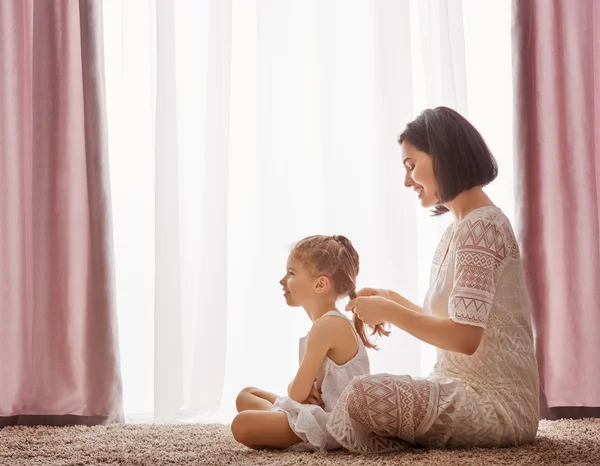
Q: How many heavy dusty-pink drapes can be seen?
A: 2